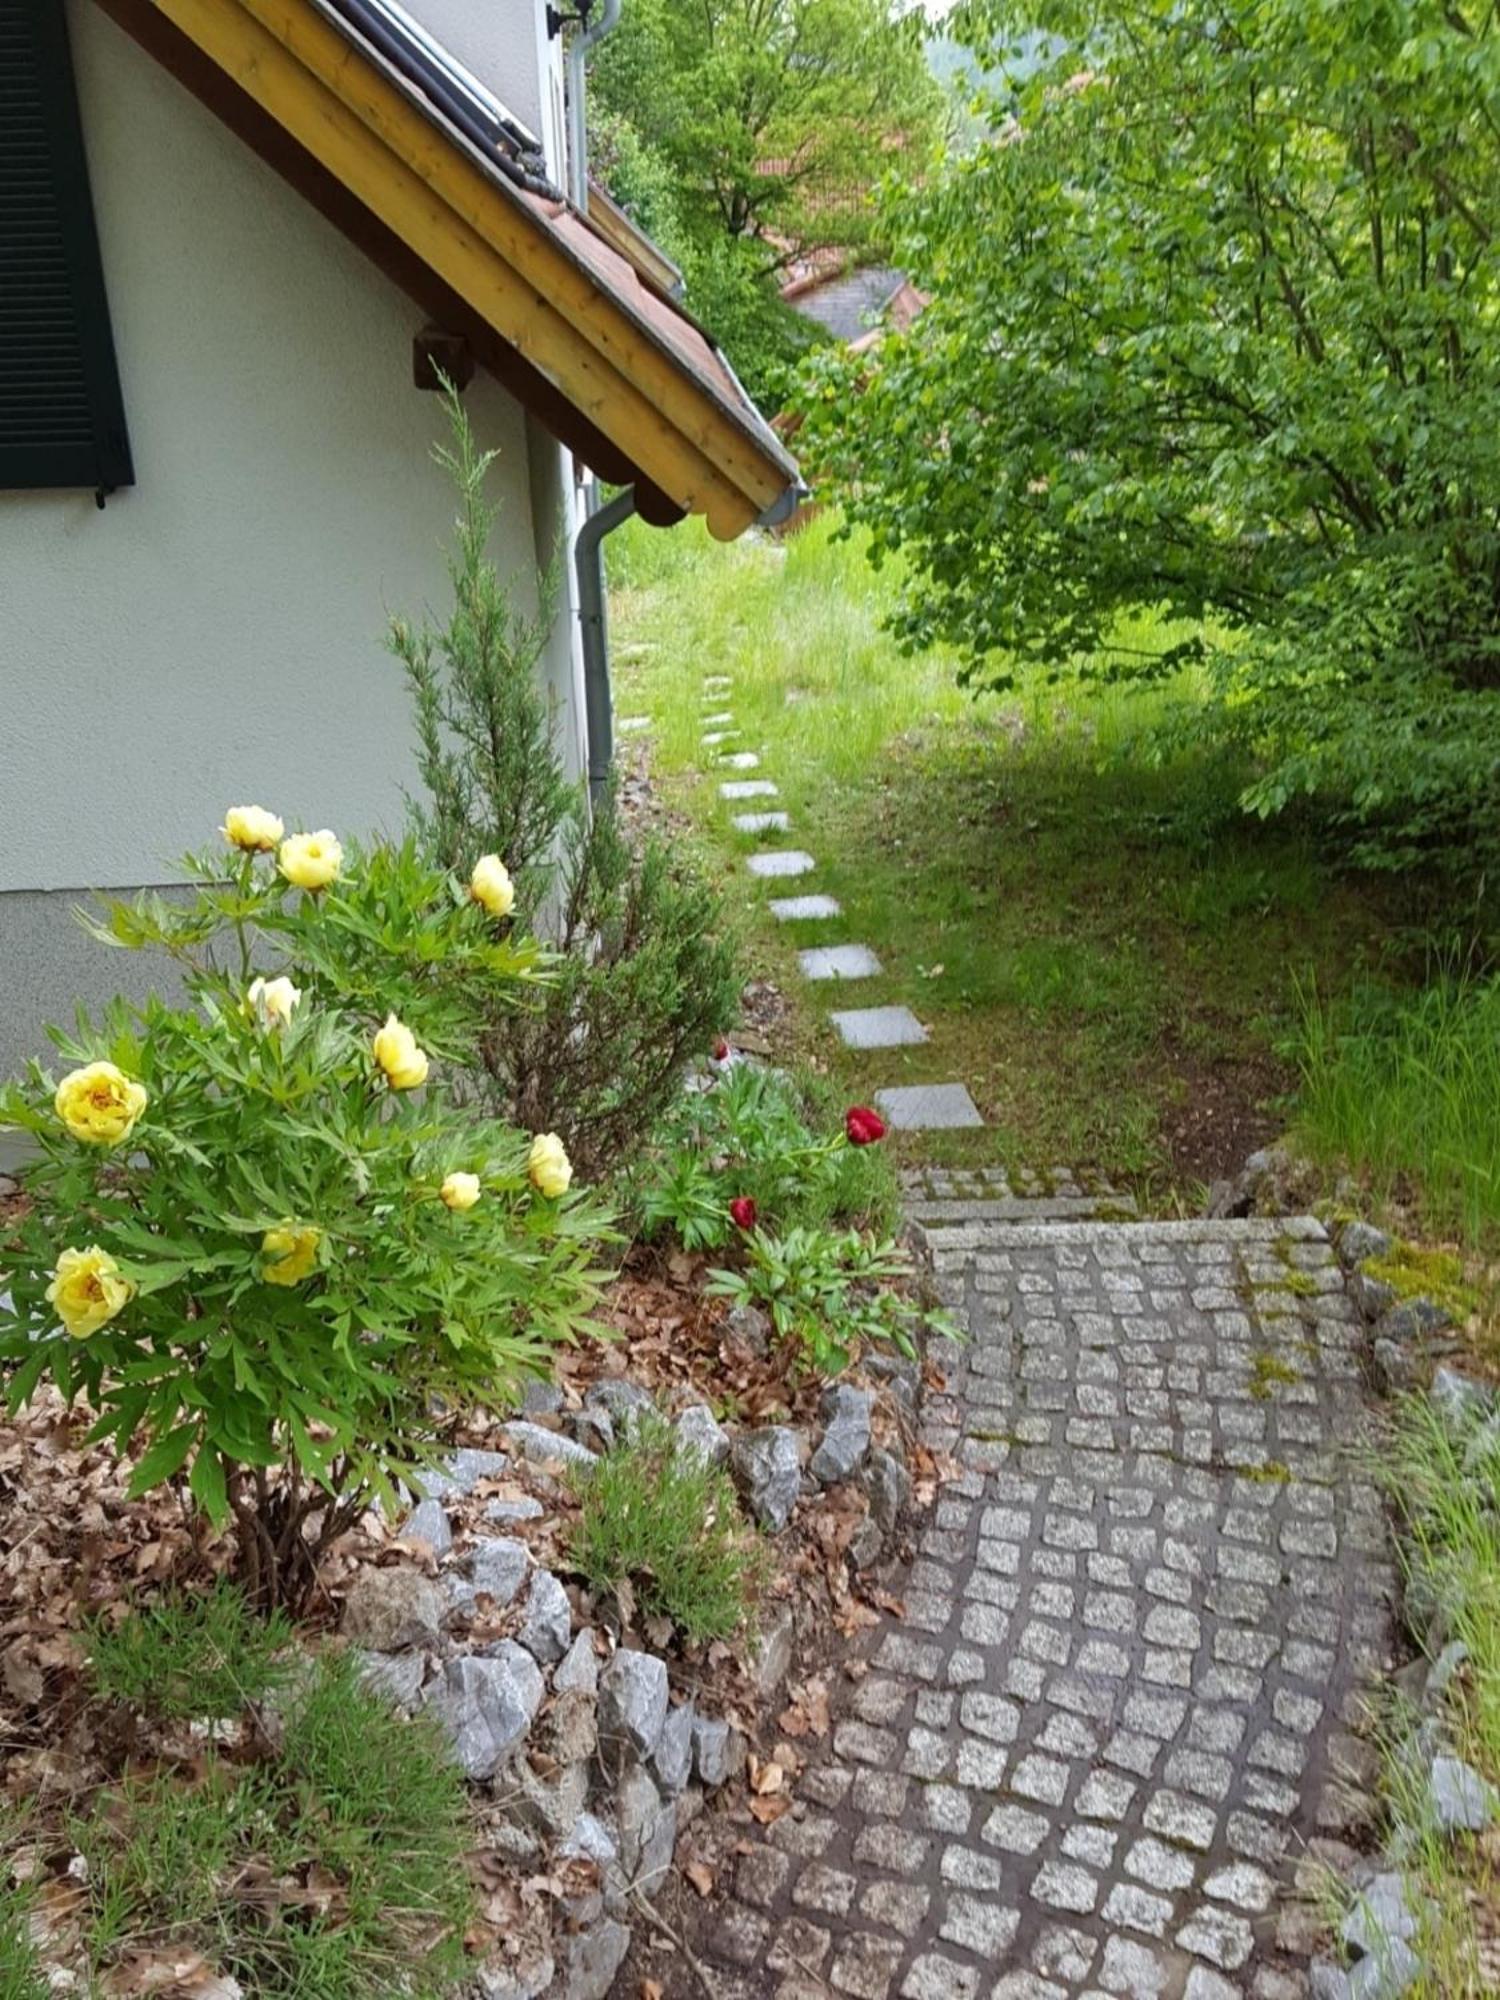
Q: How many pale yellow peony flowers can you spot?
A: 10